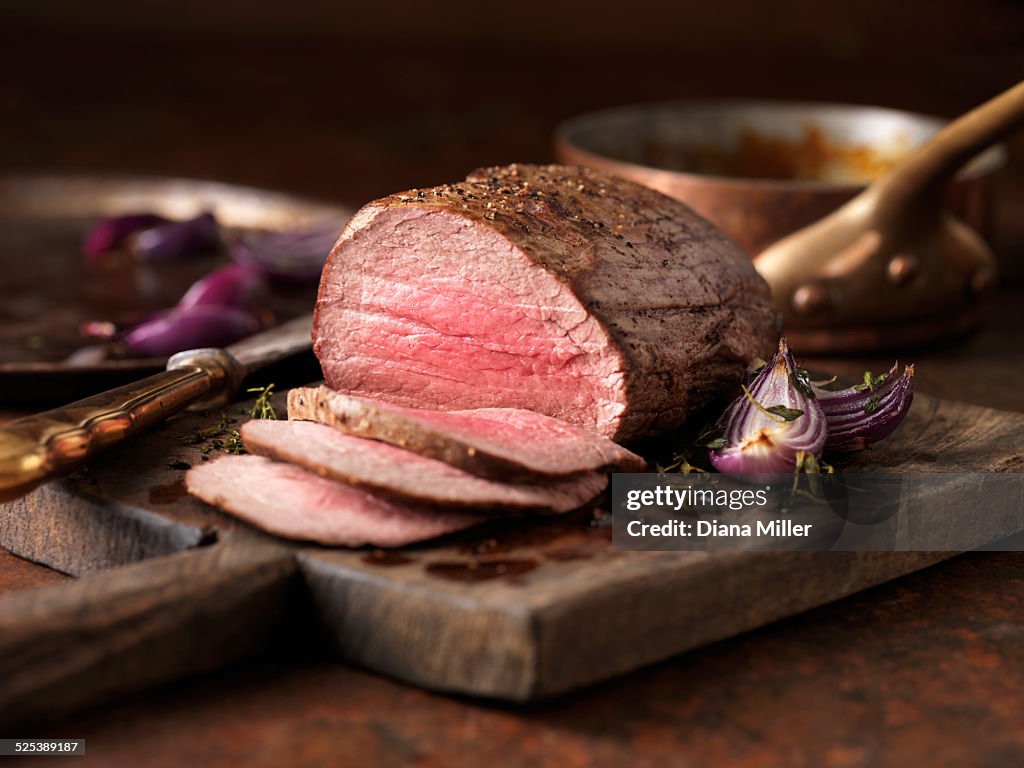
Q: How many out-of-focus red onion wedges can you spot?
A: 5